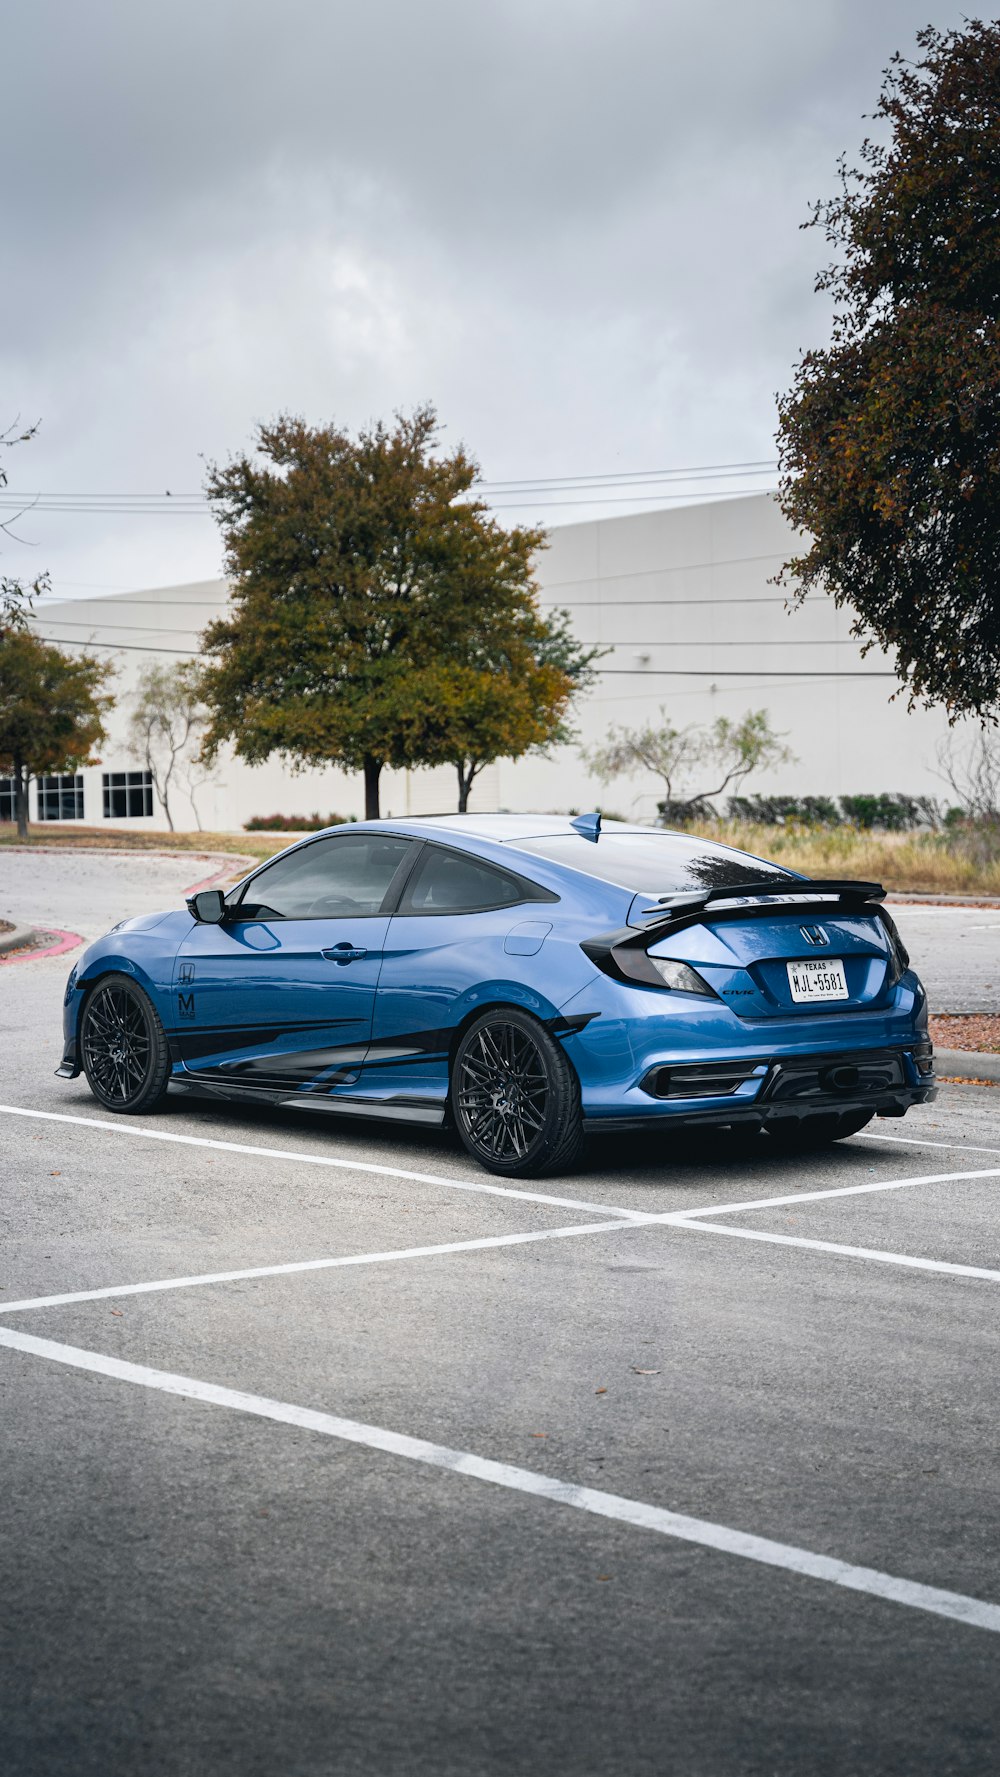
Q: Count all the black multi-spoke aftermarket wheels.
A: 2